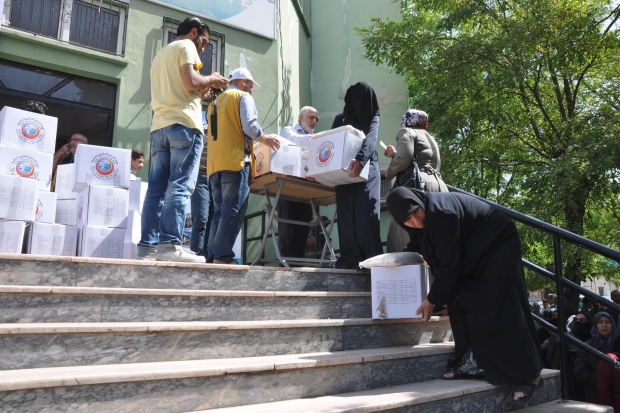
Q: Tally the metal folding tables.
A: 1